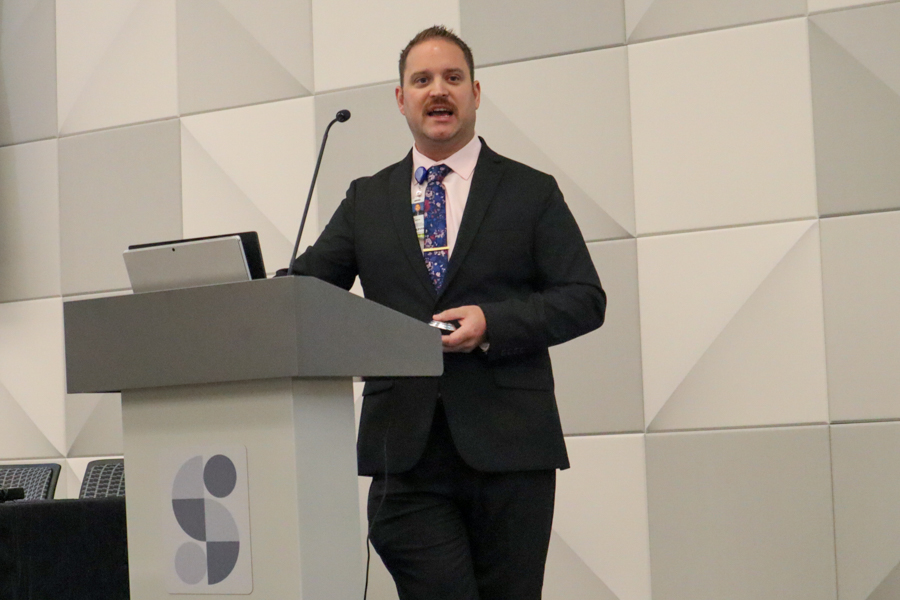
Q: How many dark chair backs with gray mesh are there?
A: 2